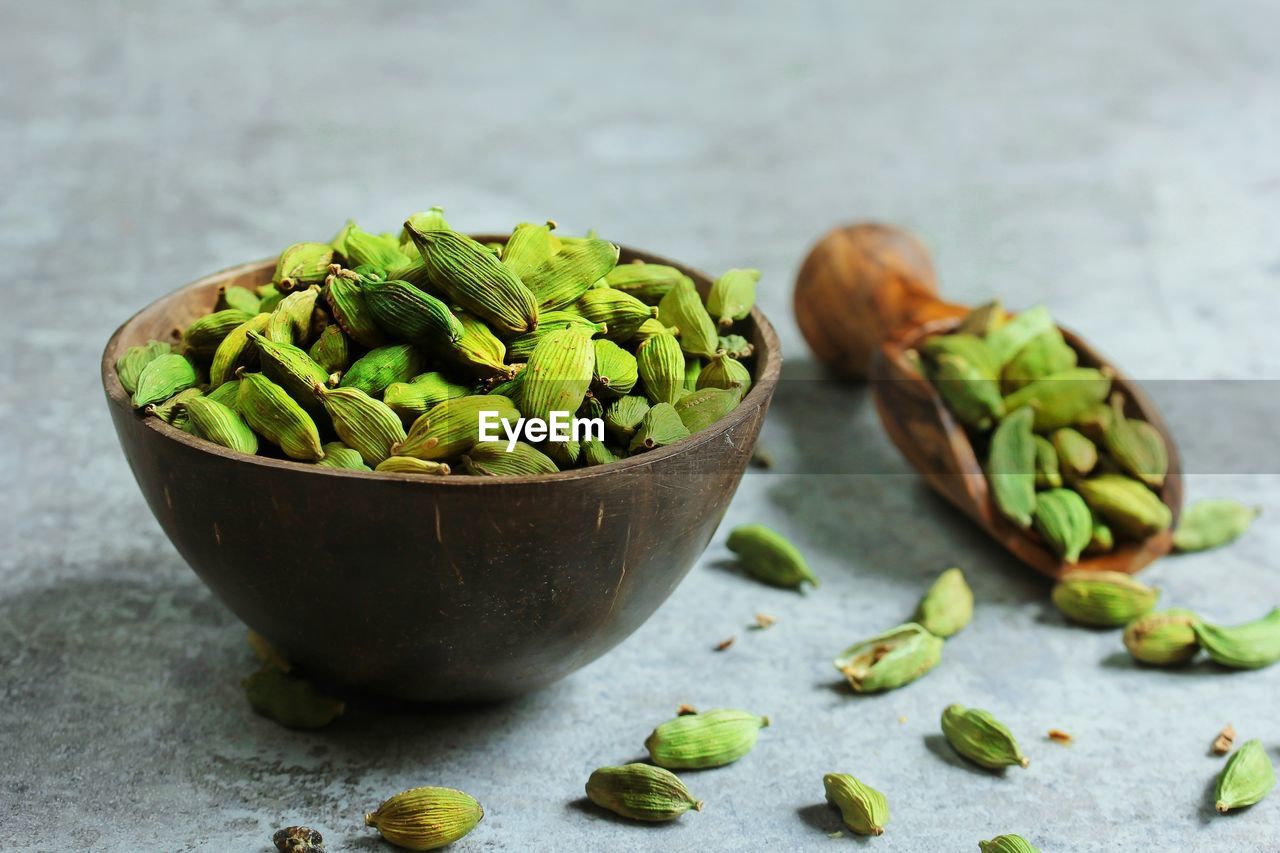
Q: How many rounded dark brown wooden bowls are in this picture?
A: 1